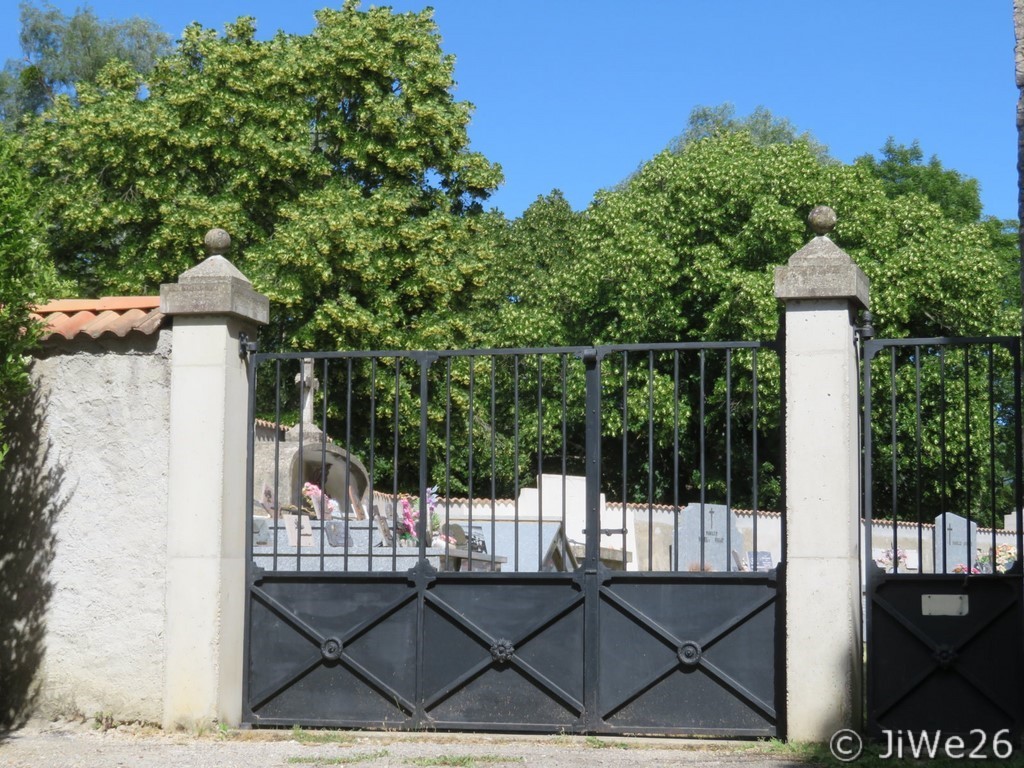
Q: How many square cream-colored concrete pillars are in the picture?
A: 2